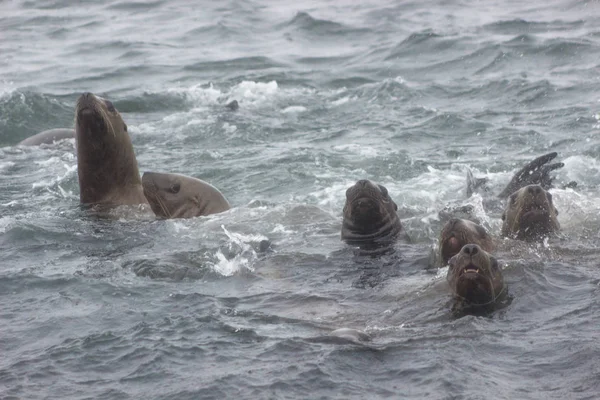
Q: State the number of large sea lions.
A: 6